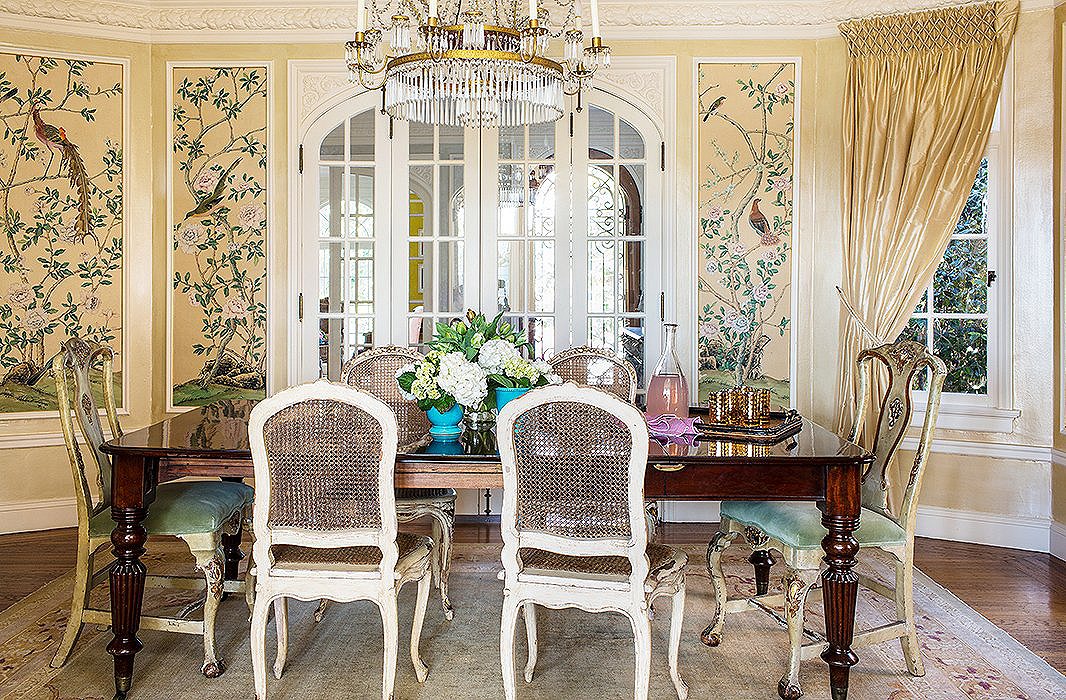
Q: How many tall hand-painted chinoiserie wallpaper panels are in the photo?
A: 3